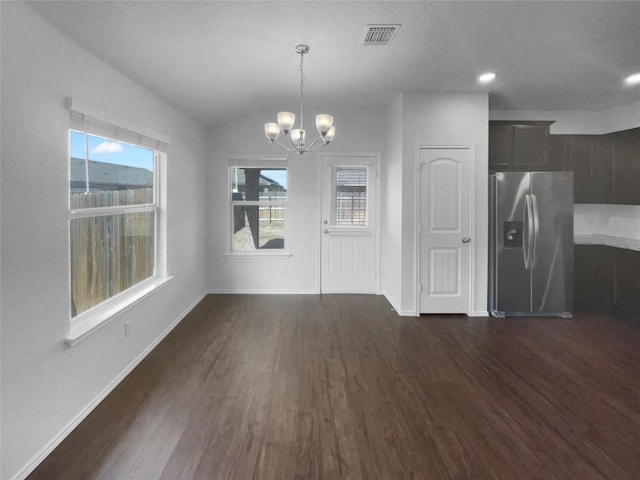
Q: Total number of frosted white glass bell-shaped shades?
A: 5